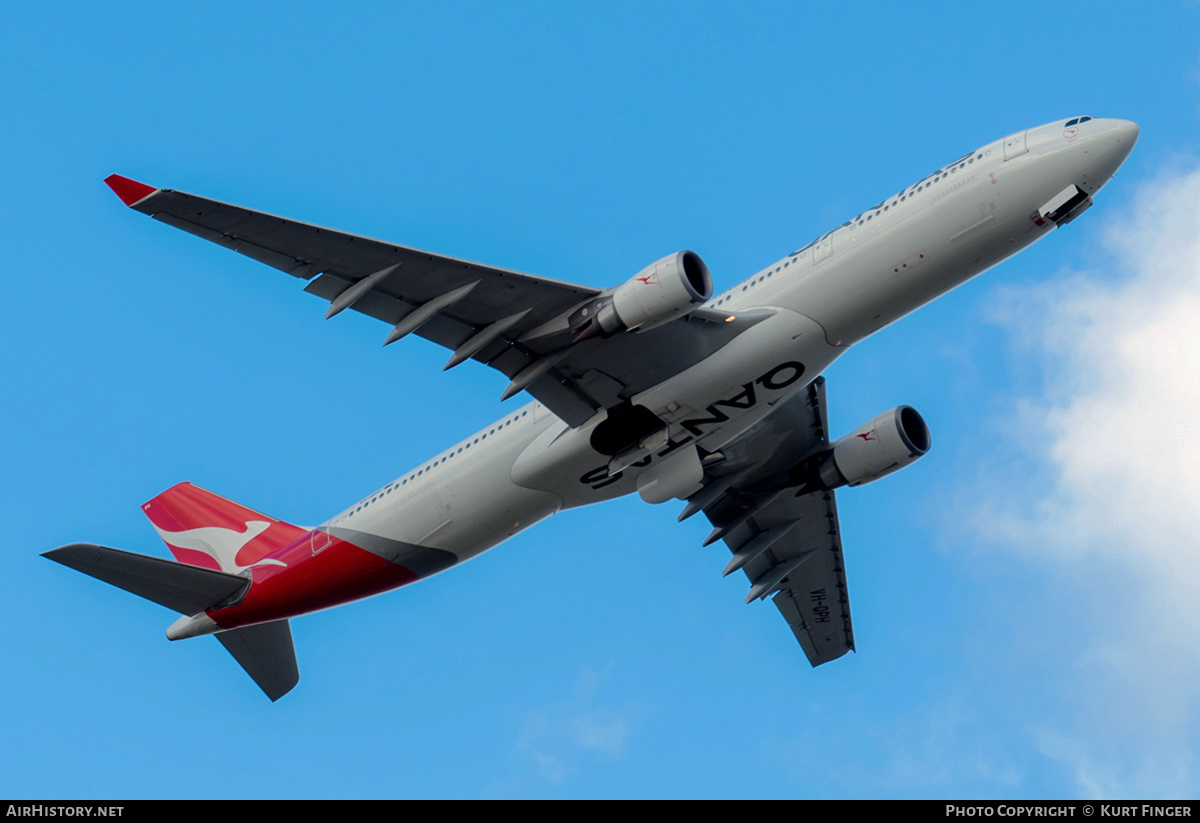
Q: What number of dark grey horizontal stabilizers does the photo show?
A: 2